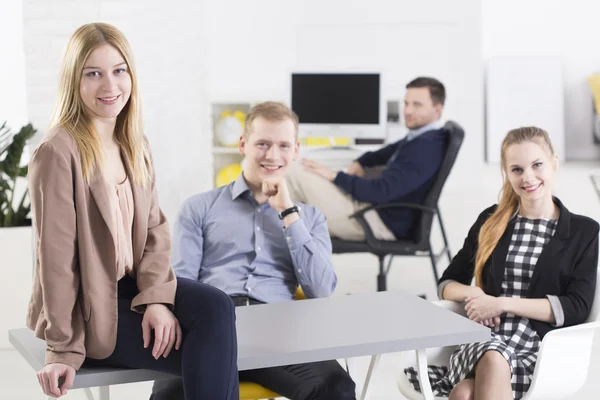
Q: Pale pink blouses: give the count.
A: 1